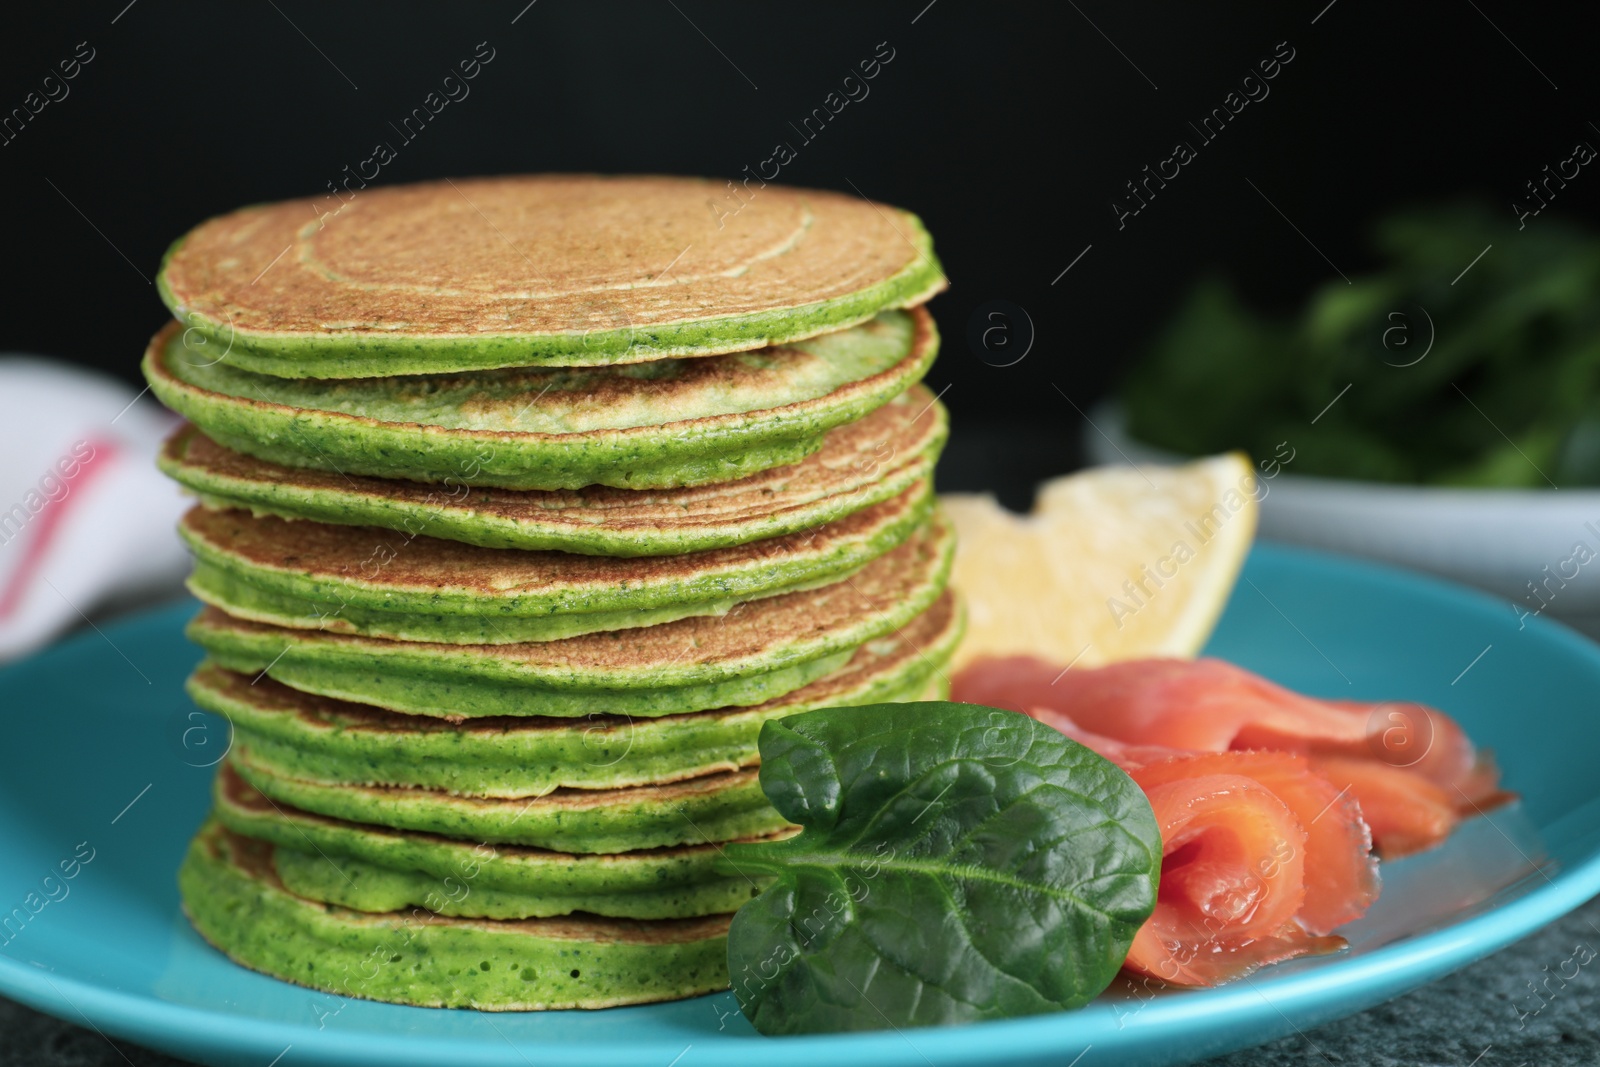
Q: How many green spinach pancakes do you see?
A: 9